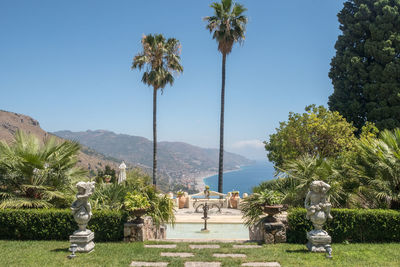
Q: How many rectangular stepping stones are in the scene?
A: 8